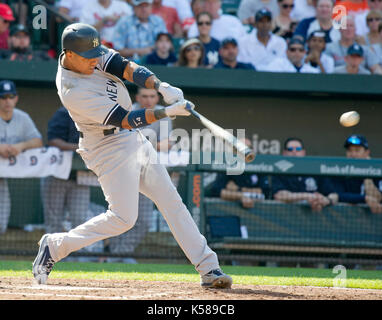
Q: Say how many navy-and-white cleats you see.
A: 2